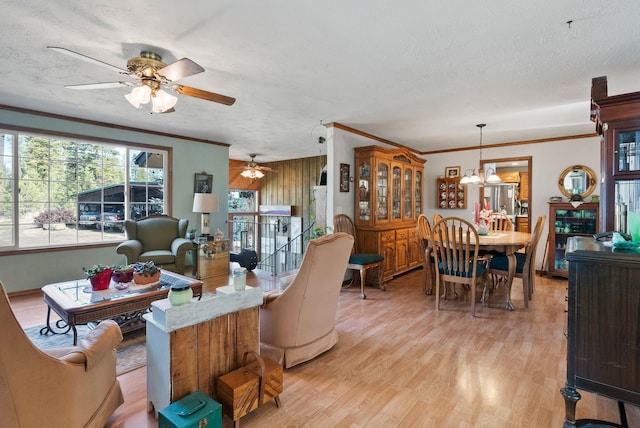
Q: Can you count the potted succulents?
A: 3